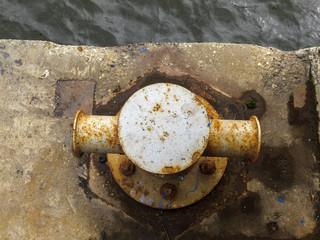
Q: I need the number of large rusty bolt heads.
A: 3